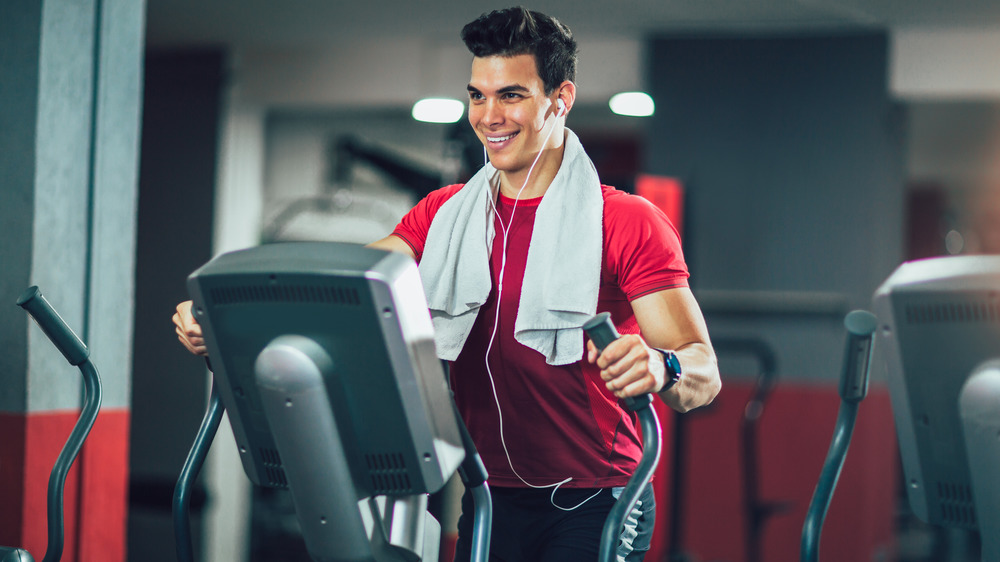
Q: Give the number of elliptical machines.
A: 3